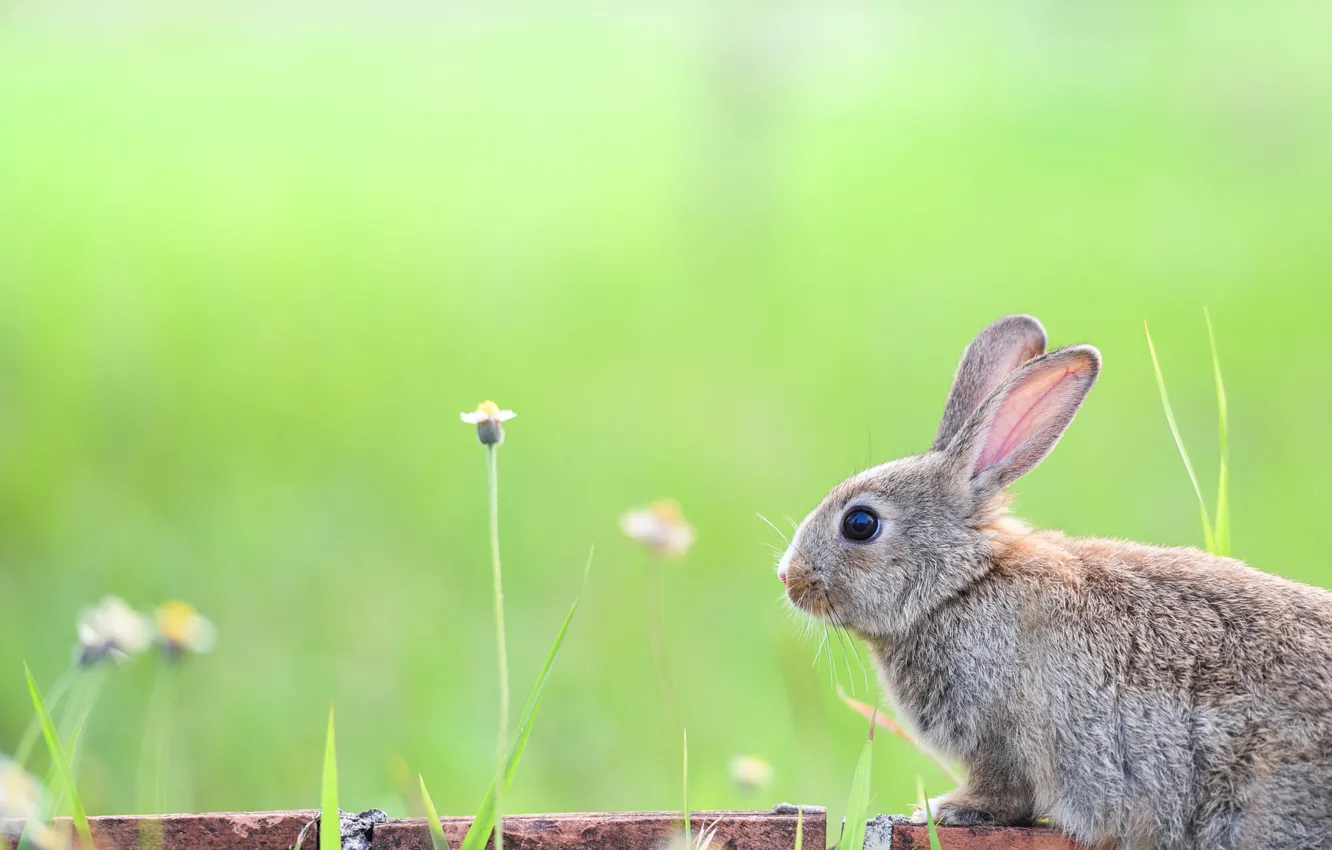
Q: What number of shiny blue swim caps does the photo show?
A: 0